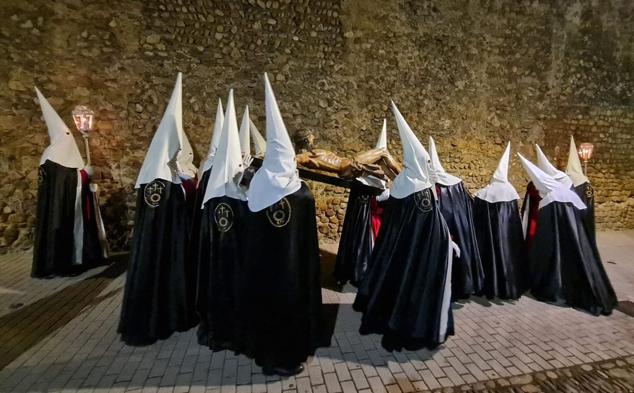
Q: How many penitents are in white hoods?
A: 15